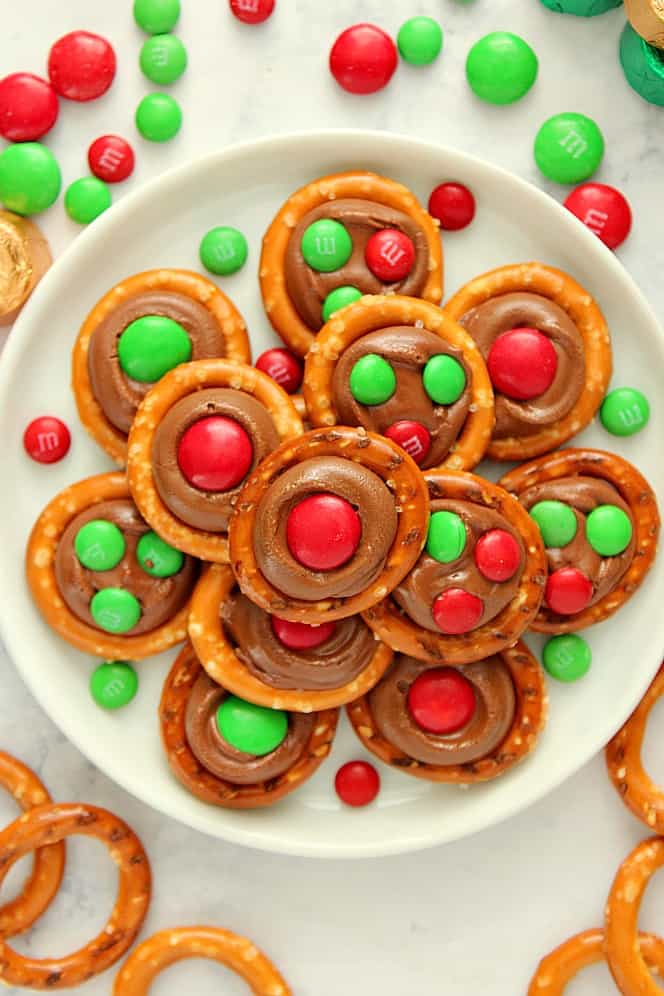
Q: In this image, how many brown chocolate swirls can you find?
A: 12